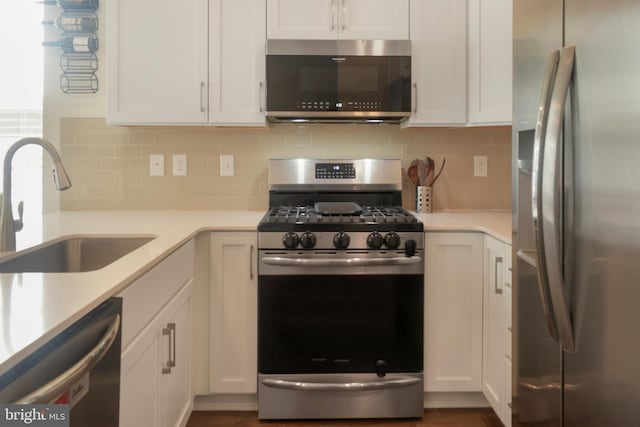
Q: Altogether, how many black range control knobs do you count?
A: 5